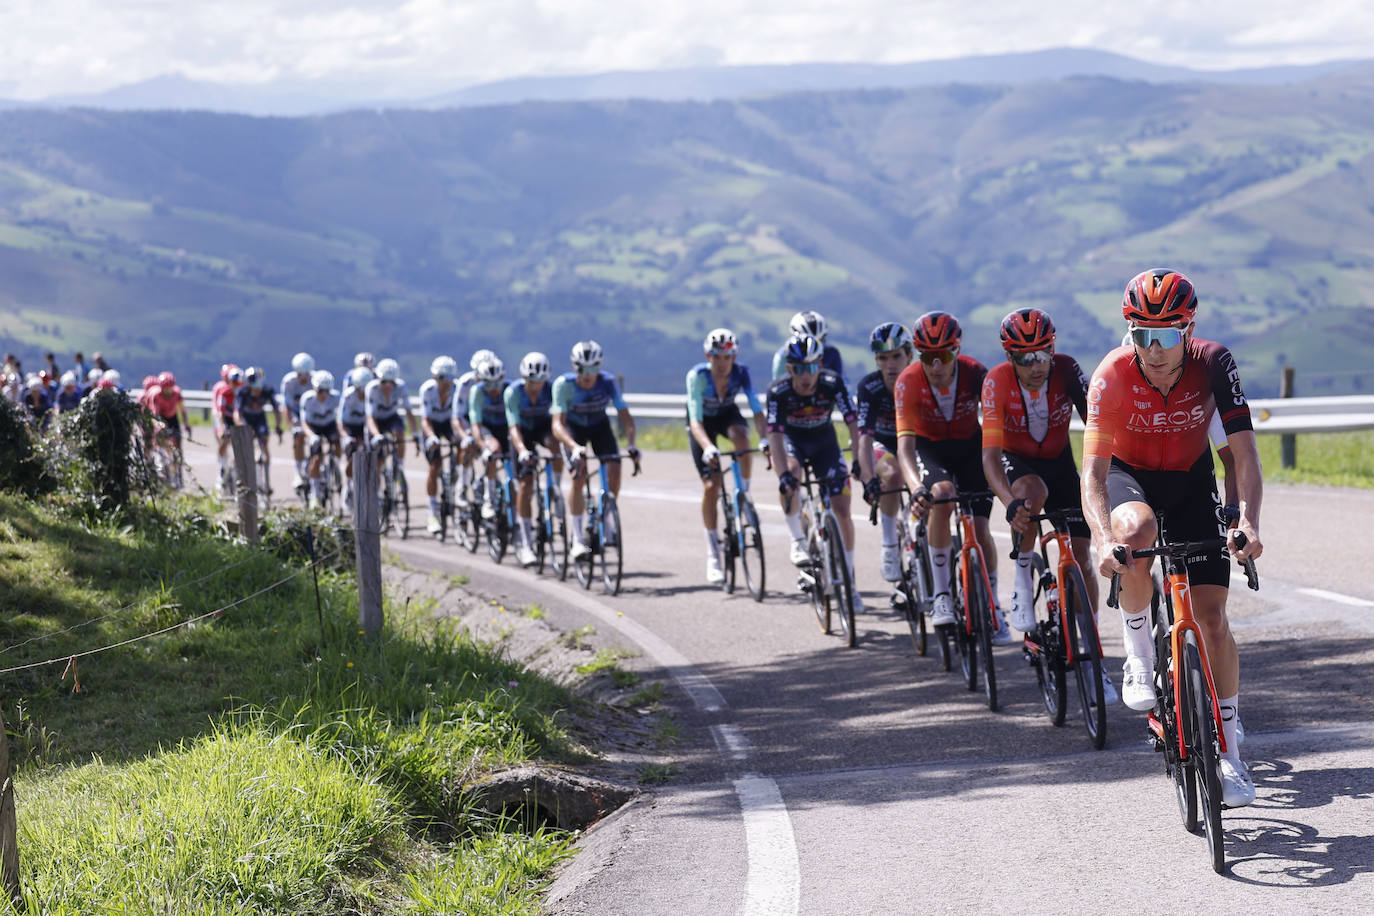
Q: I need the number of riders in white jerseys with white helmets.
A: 6